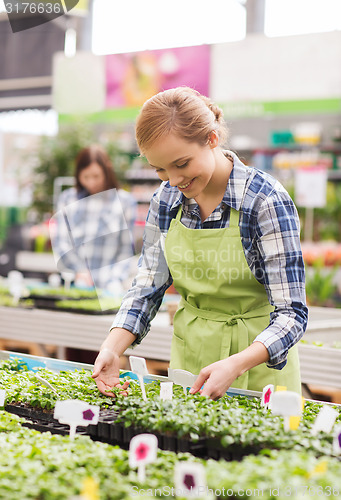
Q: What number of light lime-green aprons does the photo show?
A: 1